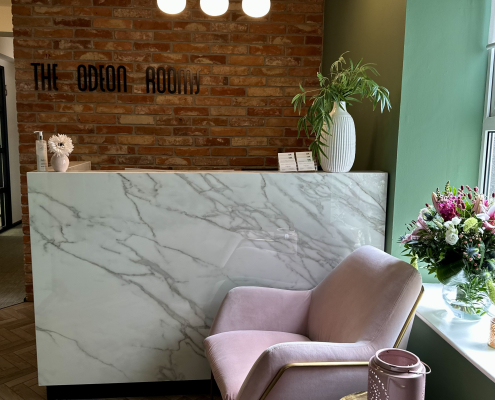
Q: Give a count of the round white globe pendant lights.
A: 3